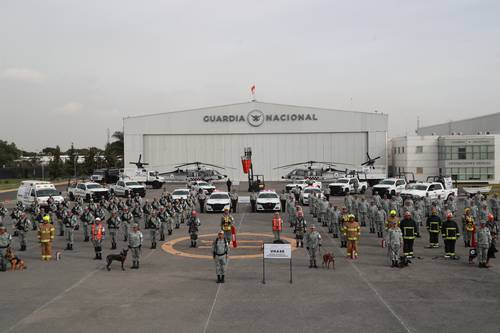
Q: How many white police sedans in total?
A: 4